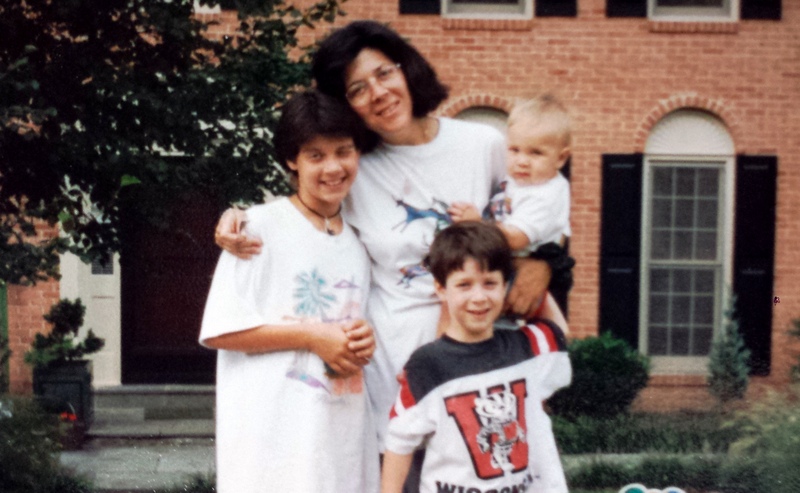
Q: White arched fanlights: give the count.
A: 2